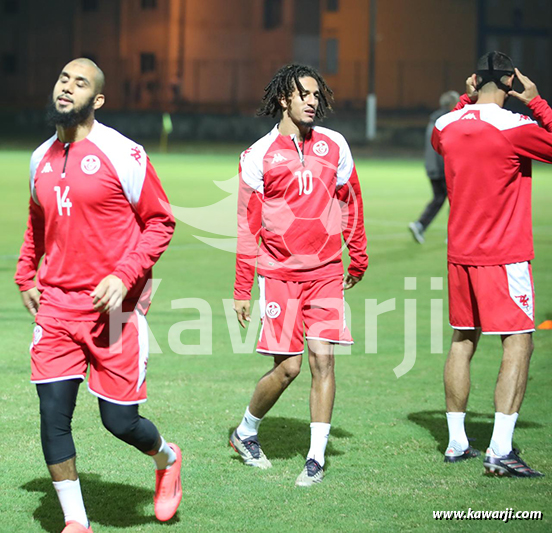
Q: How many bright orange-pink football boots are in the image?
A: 2